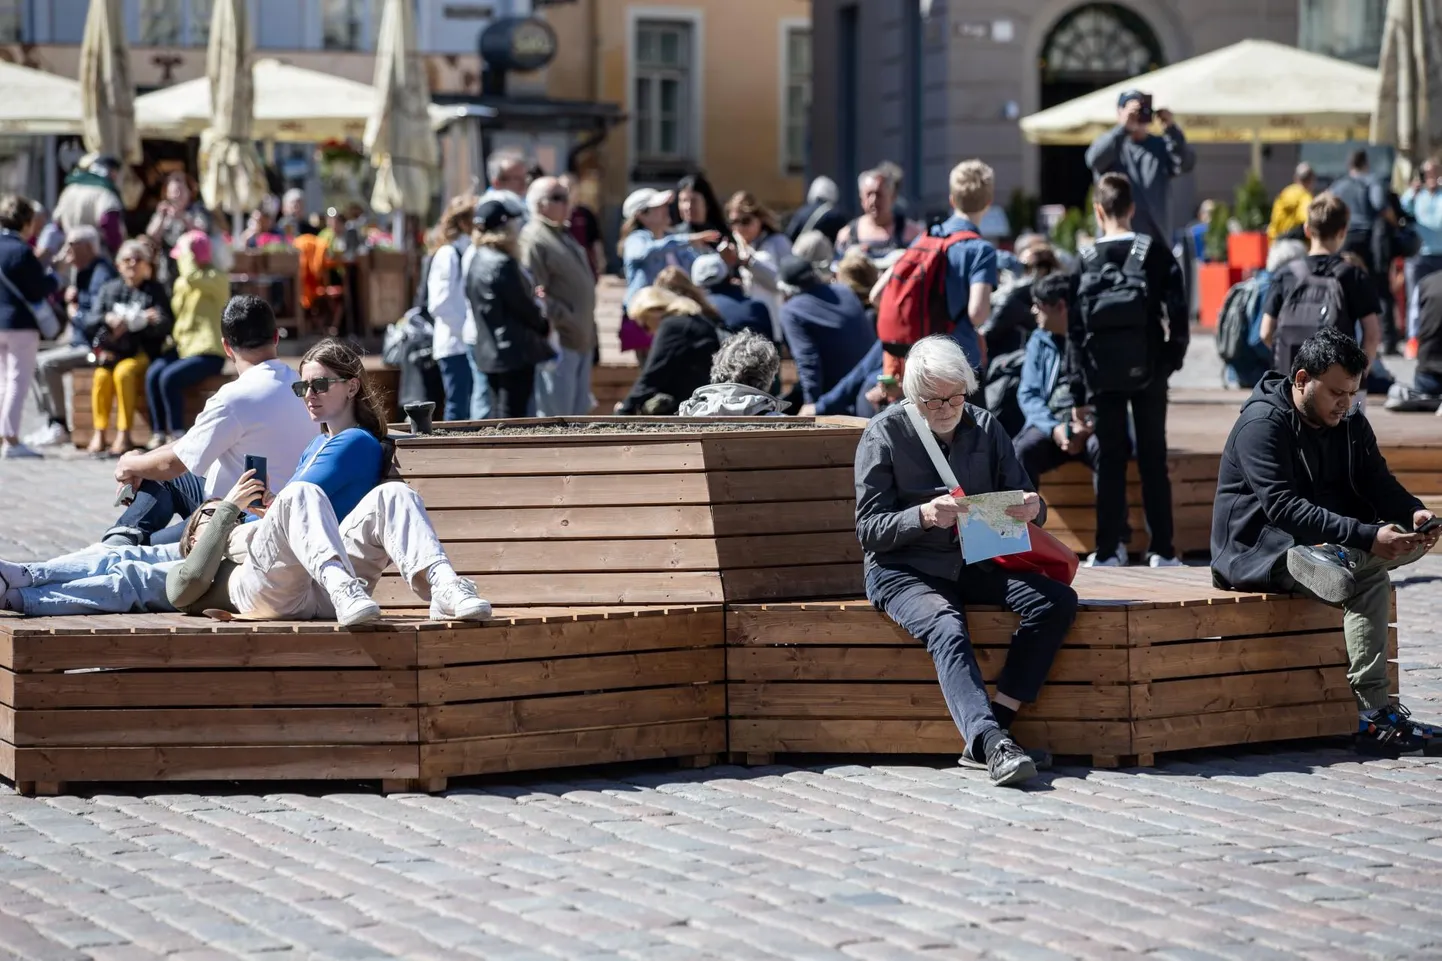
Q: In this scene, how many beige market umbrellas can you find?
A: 7